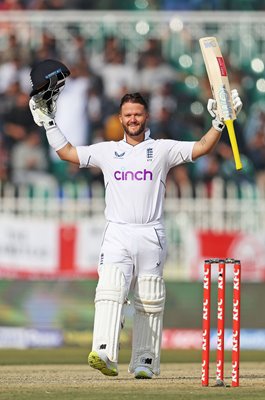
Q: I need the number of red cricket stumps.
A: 3